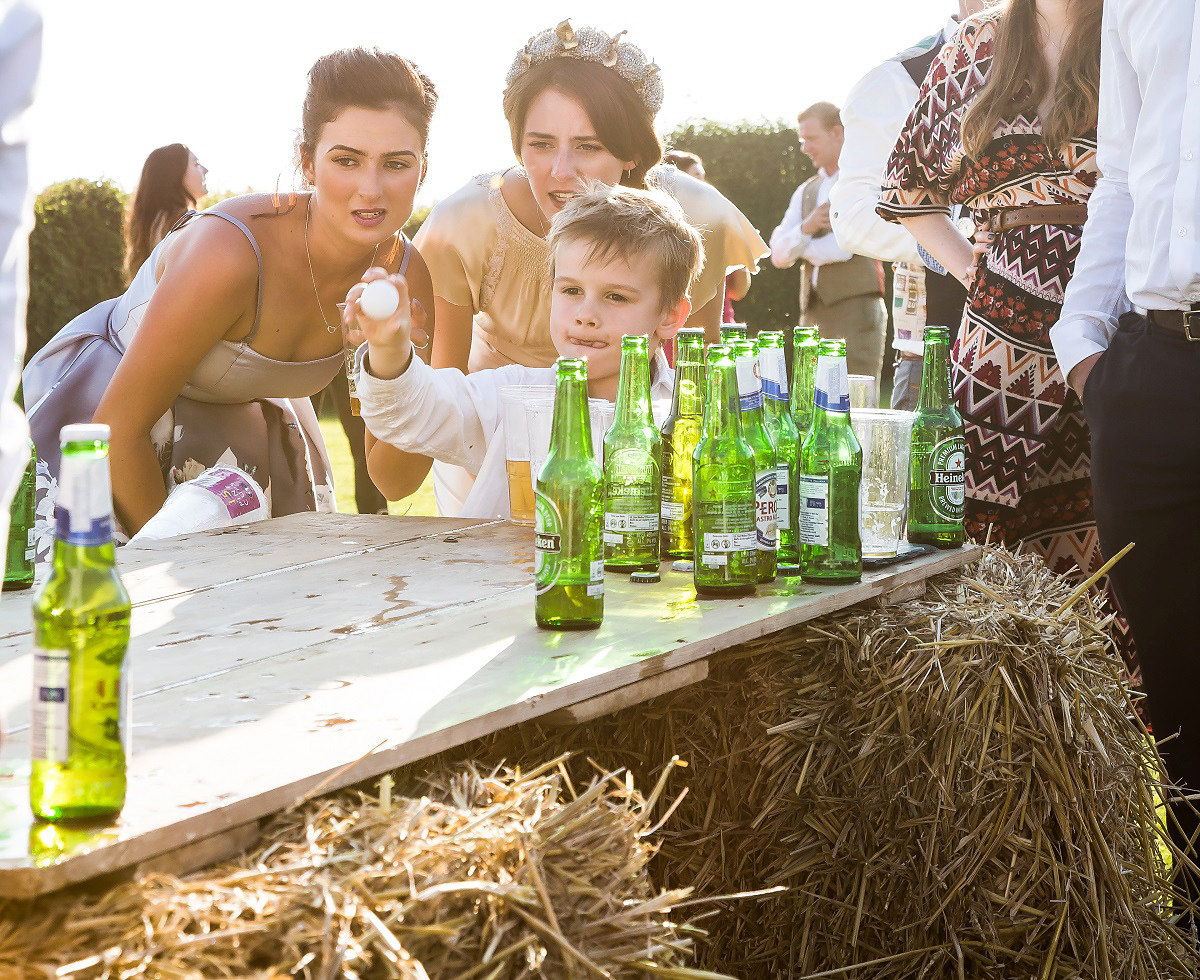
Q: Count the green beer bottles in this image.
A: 12